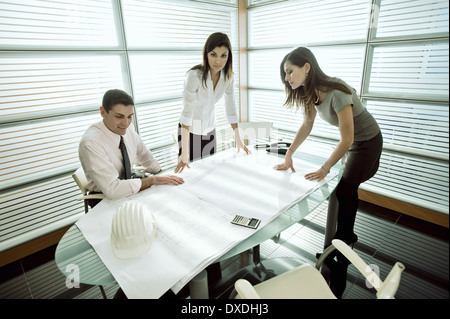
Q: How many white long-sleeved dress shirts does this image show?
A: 2